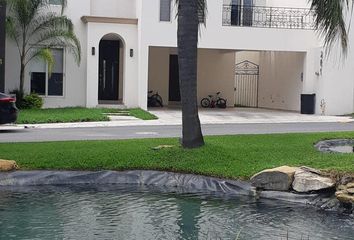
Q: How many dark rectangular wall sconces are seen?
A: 2